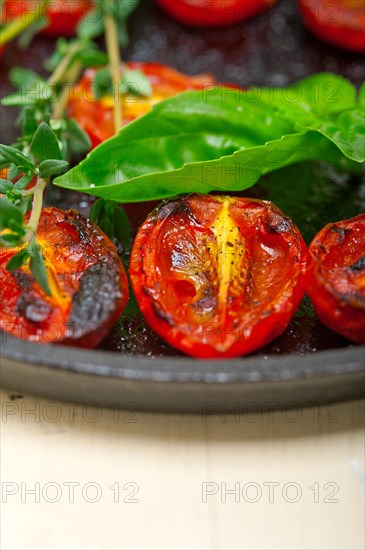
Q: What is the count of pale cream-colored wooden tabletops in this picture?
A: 1